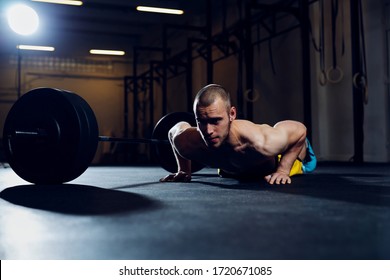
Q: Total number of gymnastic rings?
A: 5